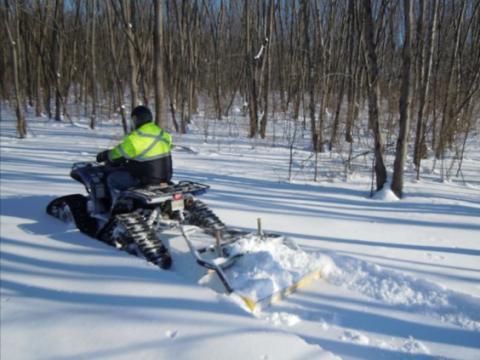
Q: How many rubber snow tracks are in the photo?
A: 3